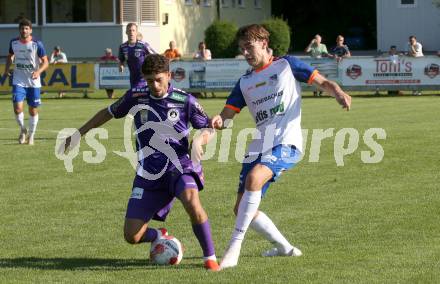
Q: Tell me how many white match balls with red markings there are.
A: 1